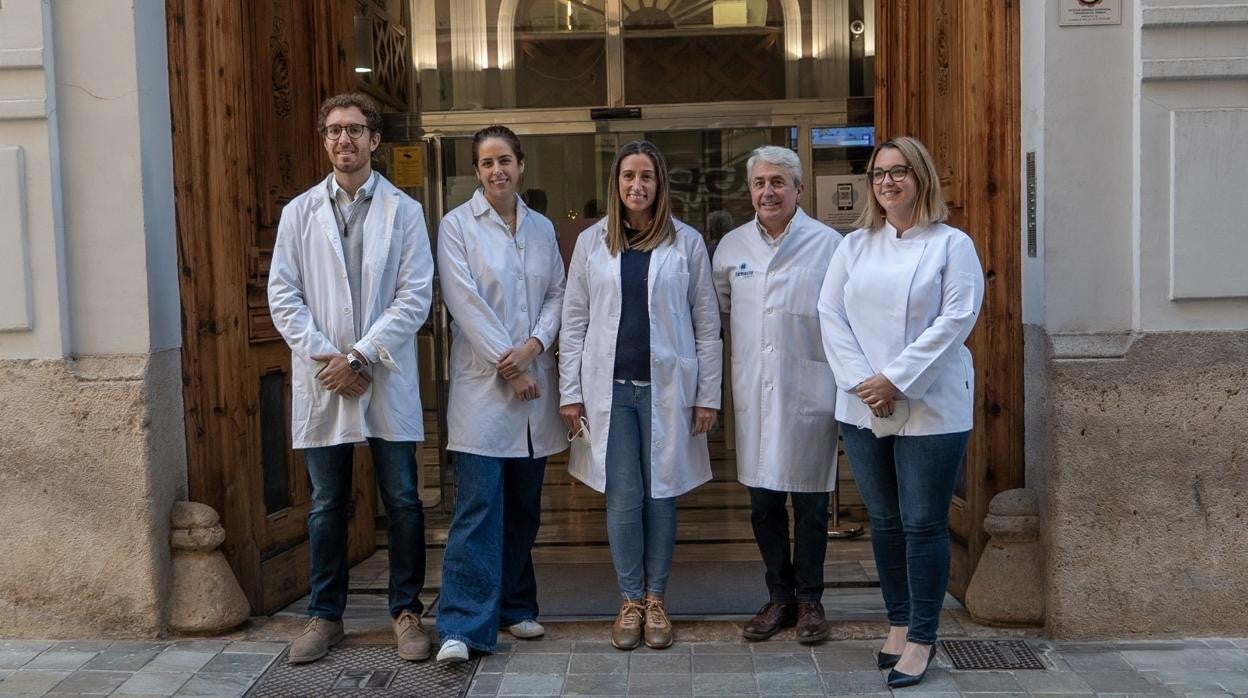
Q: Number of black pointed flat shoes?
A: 2